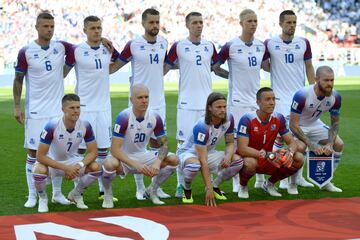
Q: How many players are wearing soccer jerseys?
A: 11